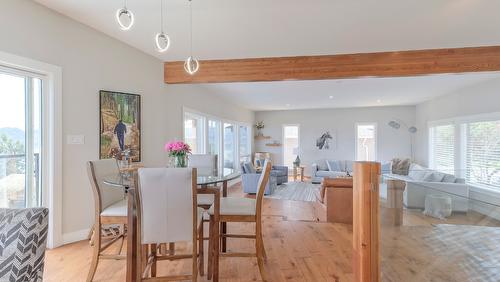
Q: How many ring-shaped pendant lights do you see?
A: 3